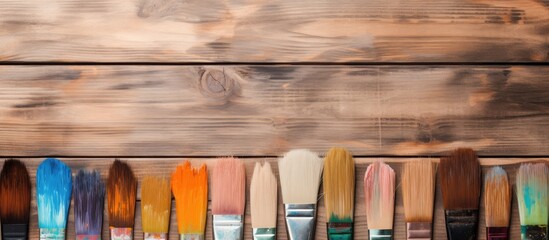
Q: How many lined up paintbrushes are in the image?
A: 15